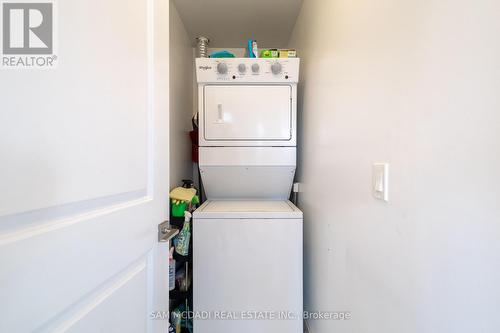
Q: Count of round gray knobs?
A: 4